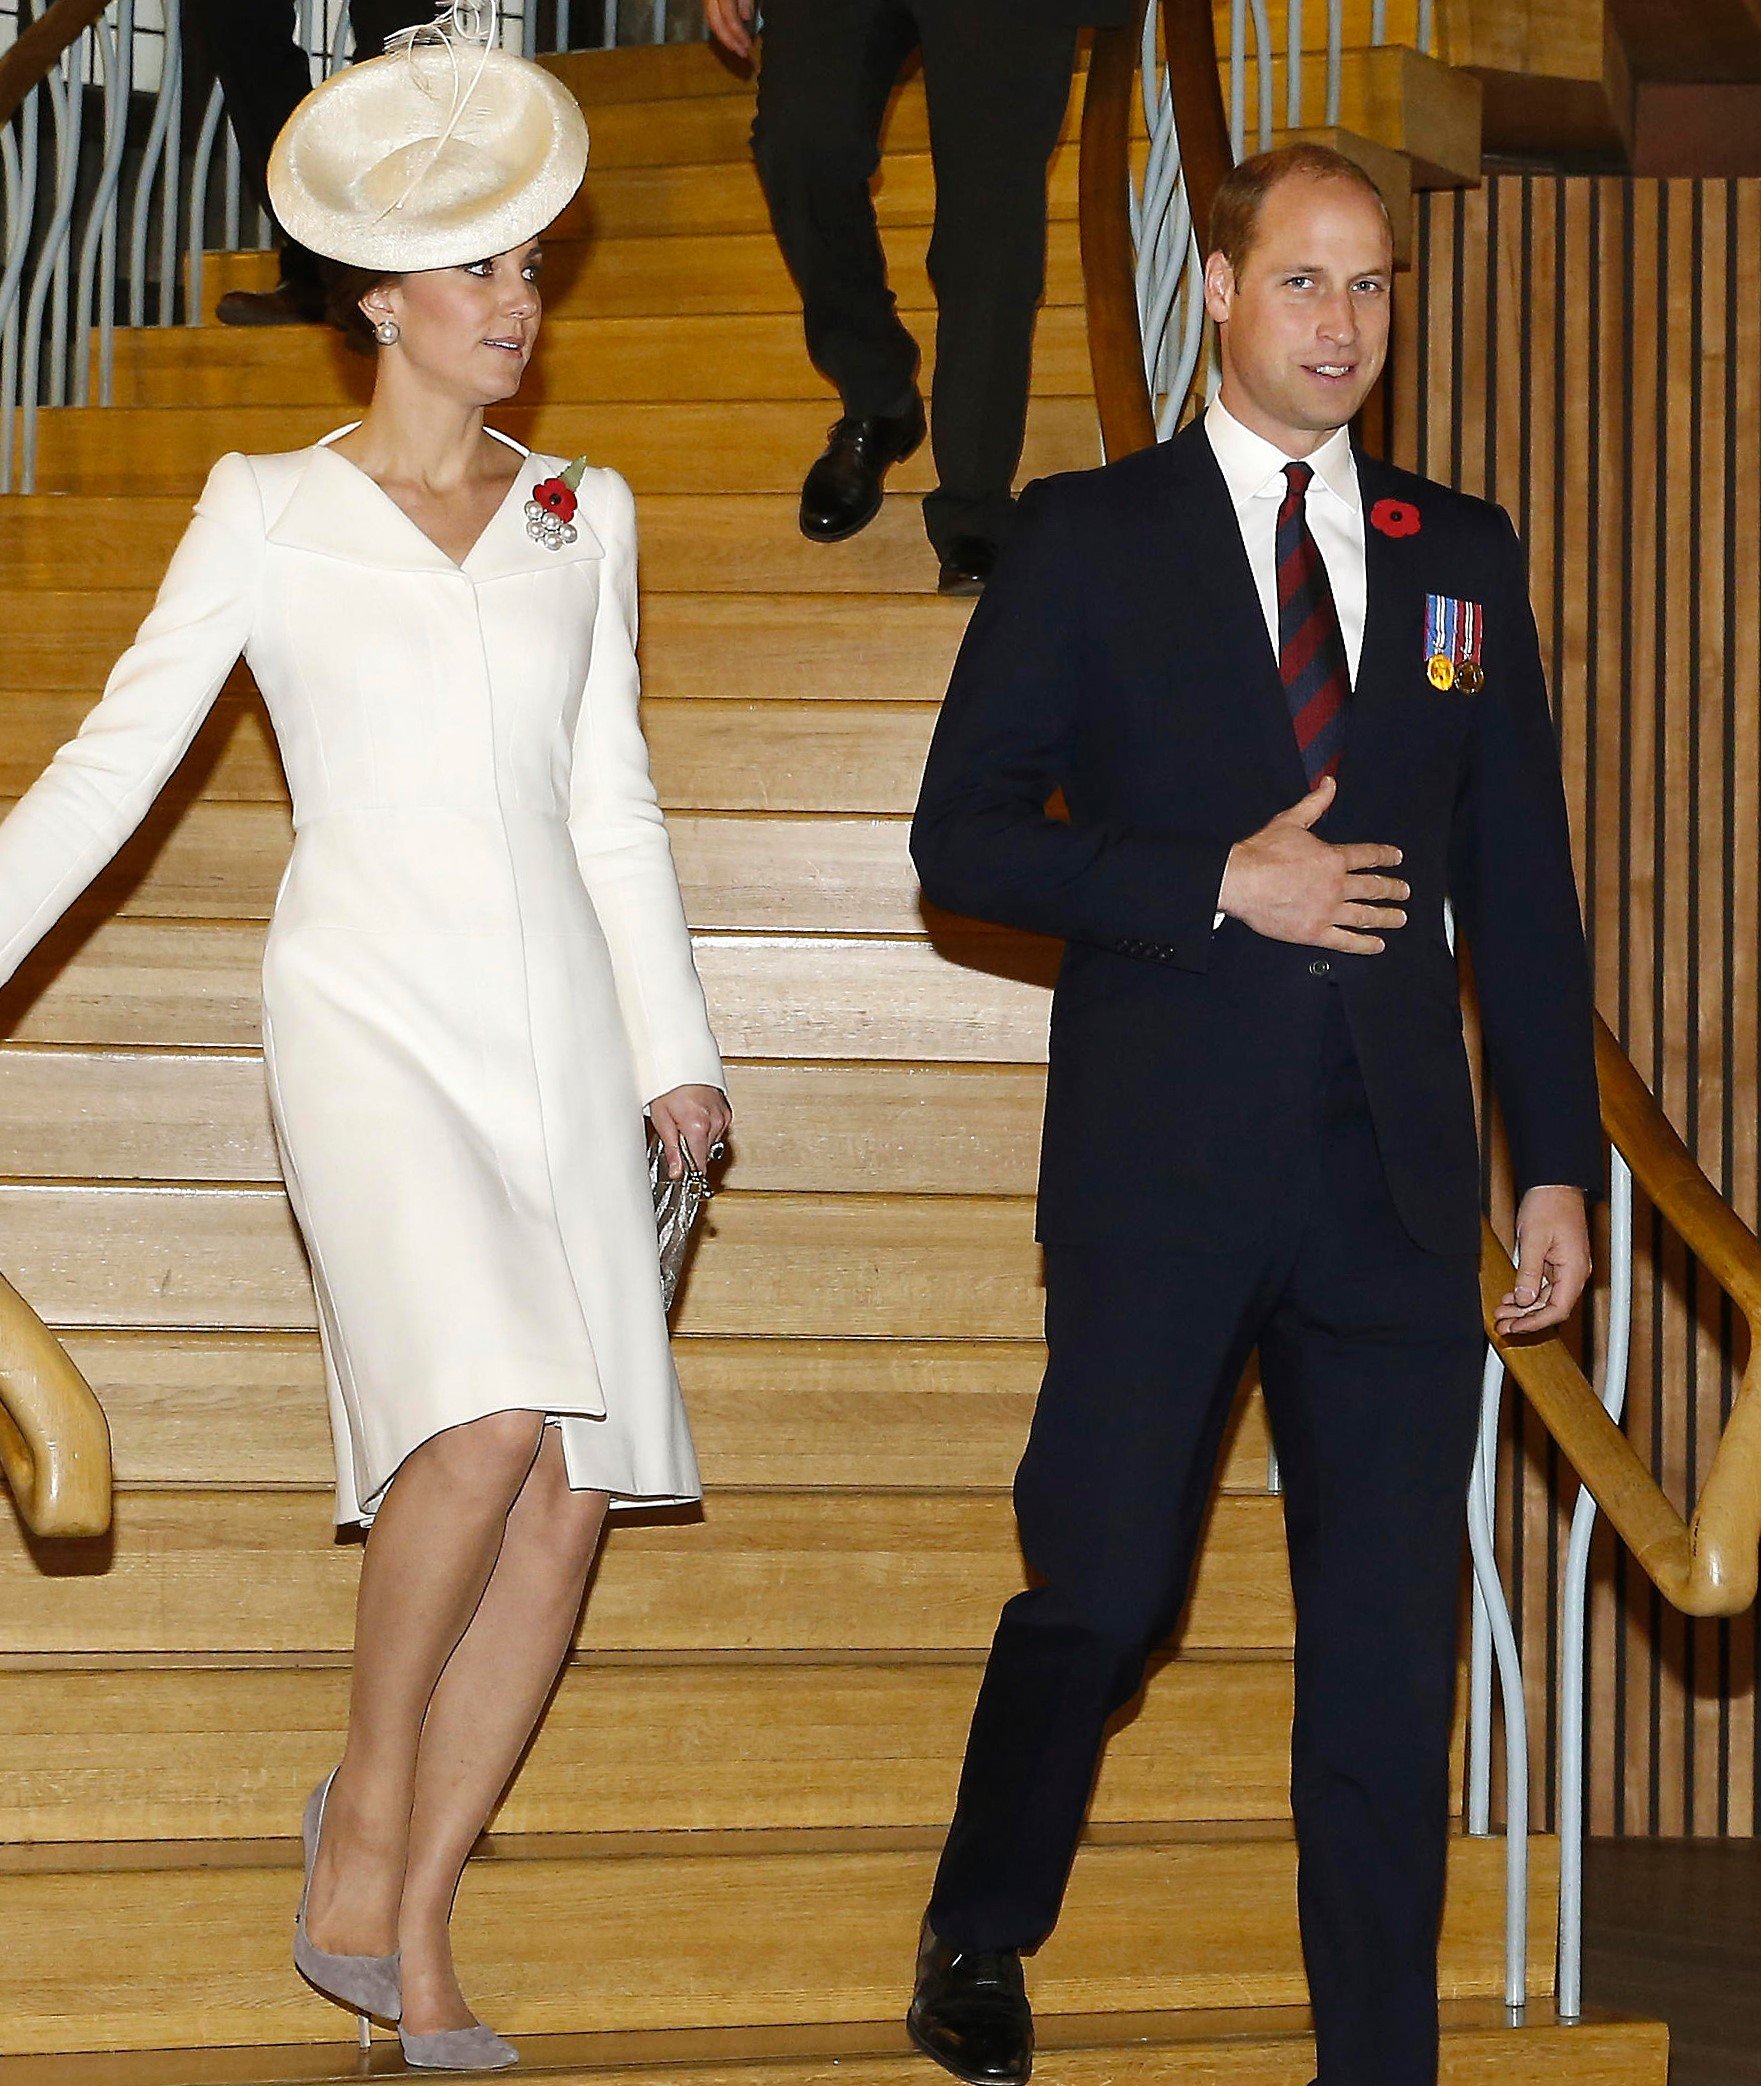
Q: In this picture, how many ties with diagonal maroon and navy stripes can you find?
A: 1